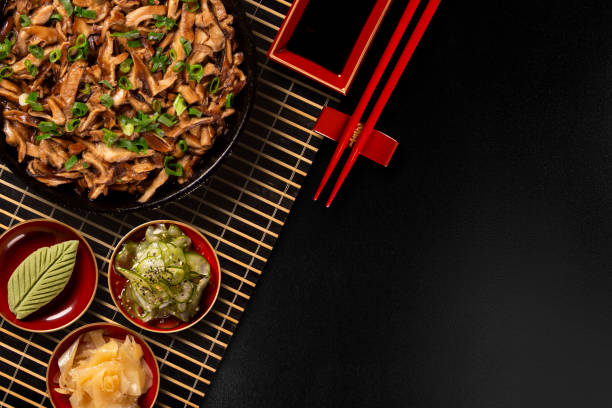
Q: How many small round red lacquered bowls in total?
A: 3